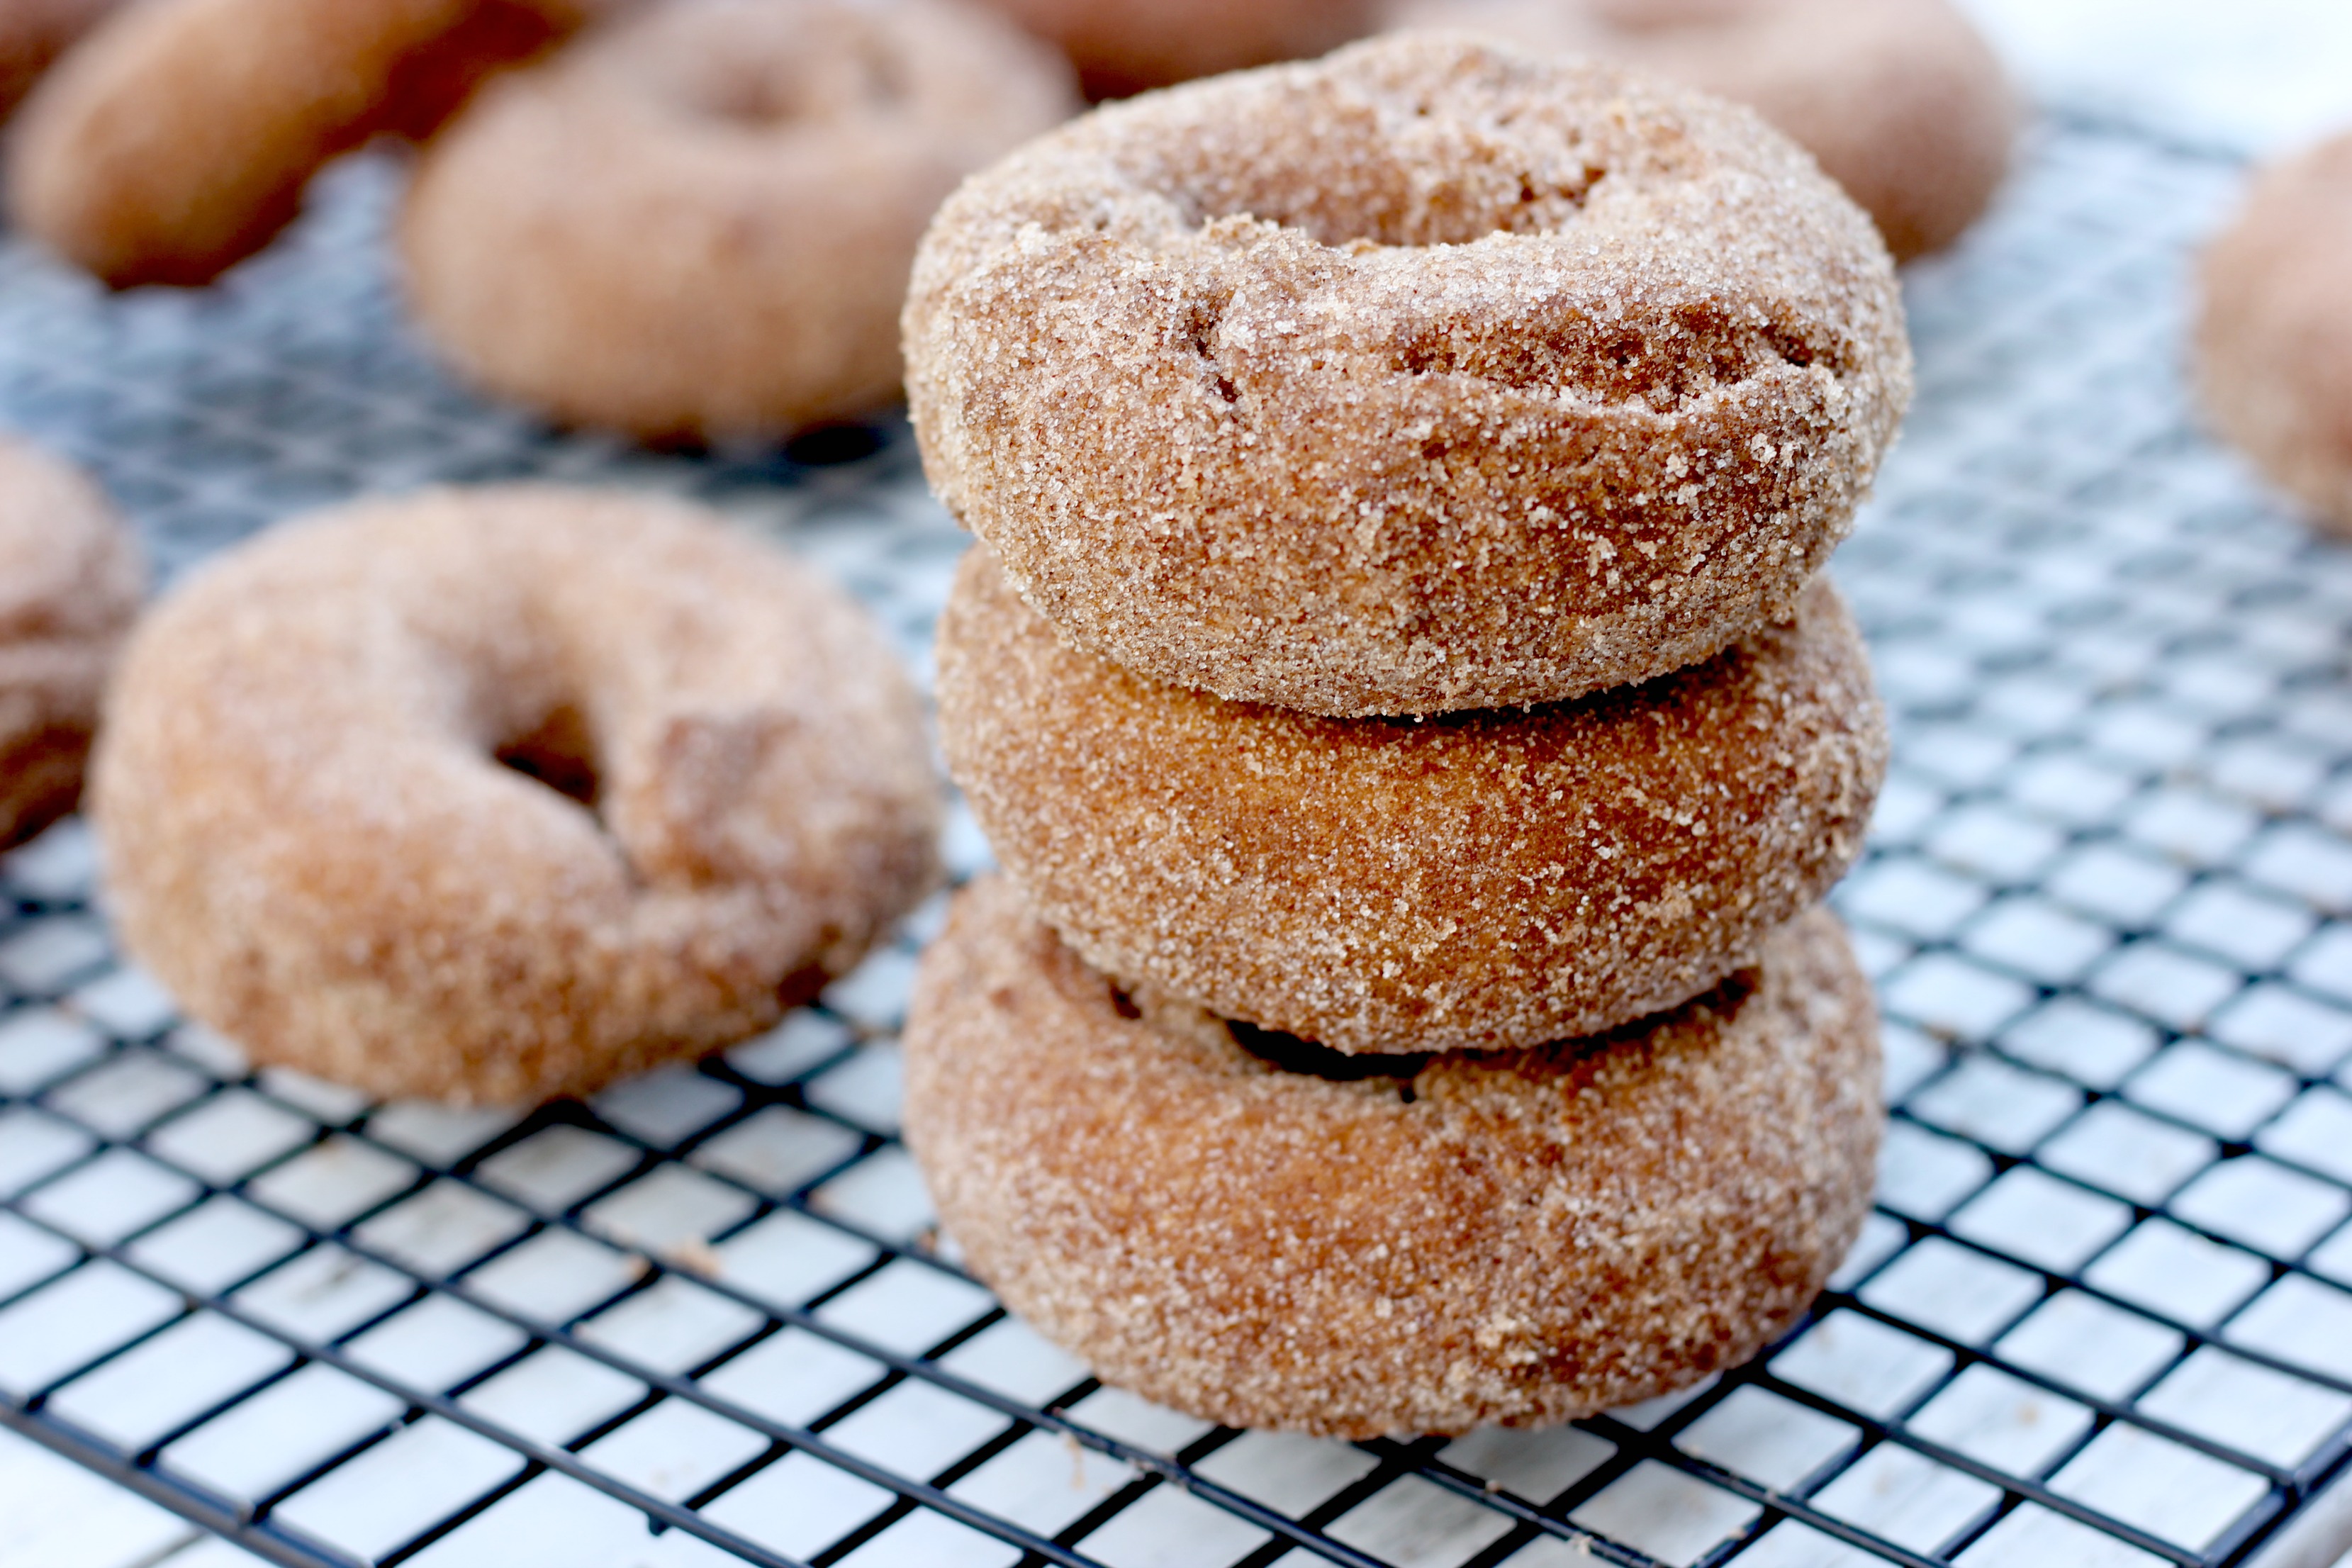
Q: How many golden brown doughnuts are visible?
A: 11